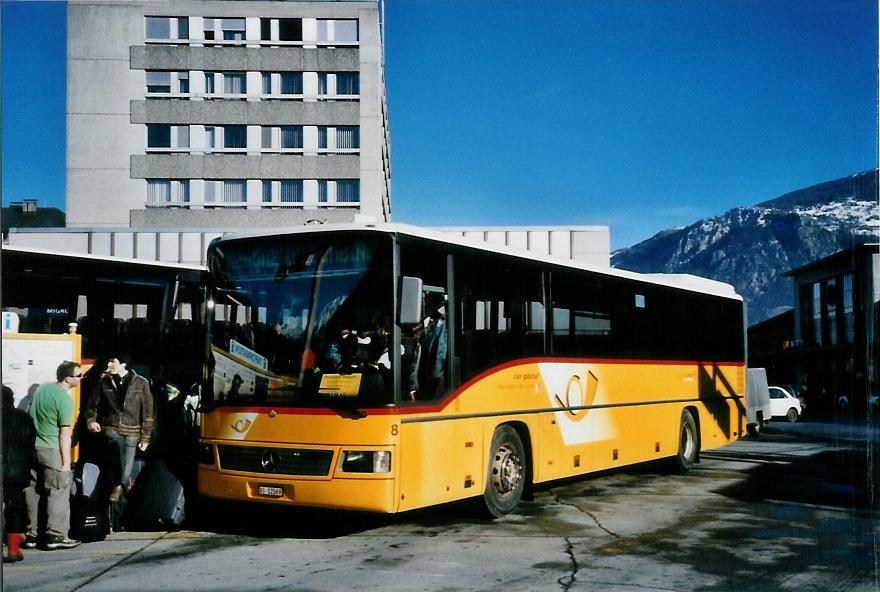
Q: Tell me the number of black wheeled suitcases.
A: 2